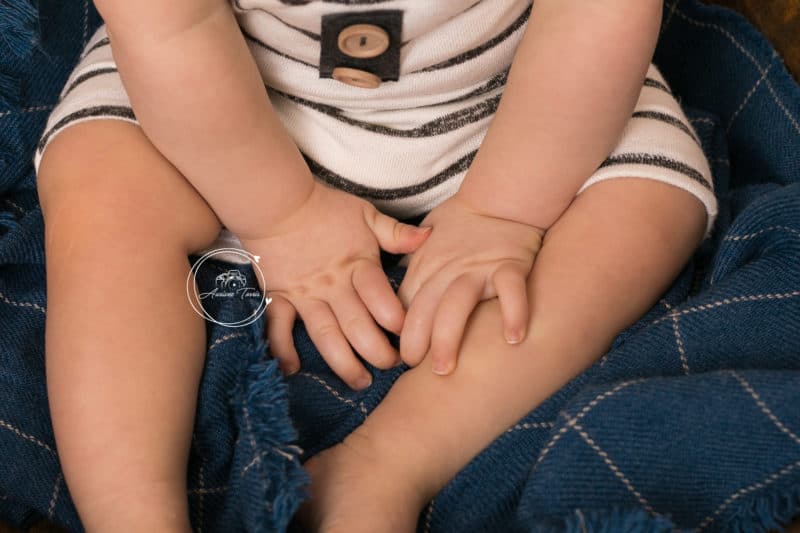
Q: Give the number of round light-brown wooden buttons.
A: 2